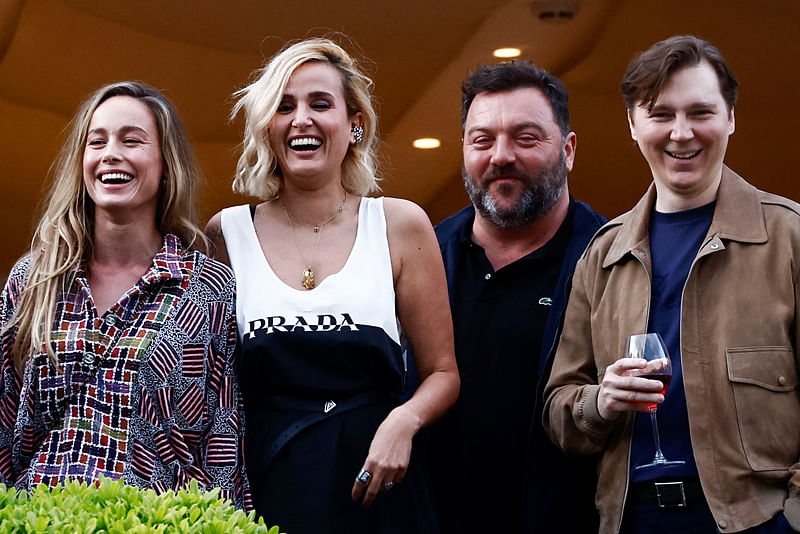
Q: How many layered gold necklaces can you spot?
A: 2